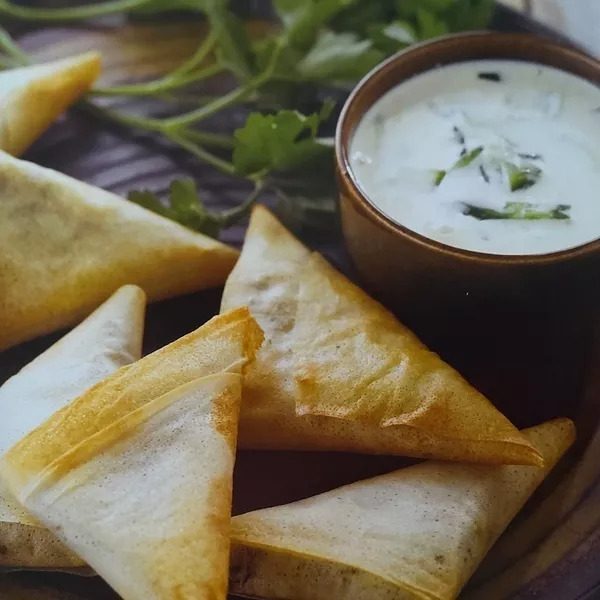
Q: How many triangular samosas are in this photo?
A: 6